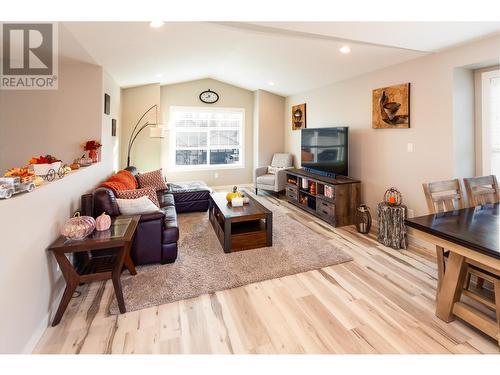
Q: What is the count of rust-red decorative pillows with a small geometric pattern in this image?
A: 2